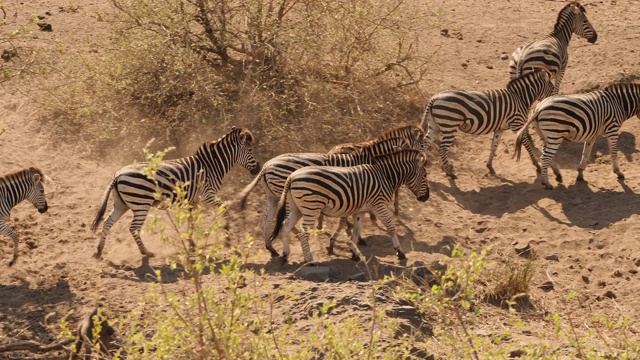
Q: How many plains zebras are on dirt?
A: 8